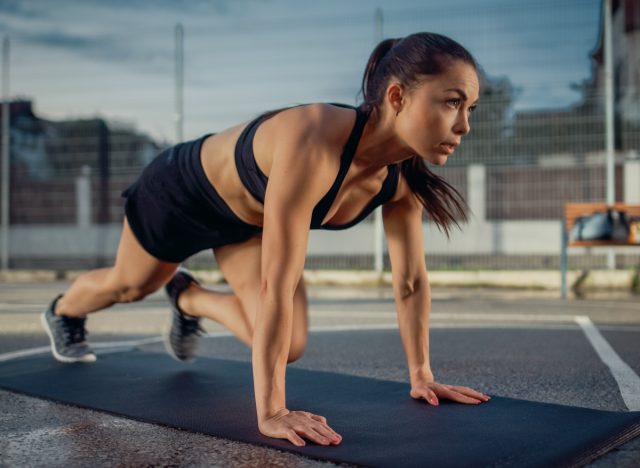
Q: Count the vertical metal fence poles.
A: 4